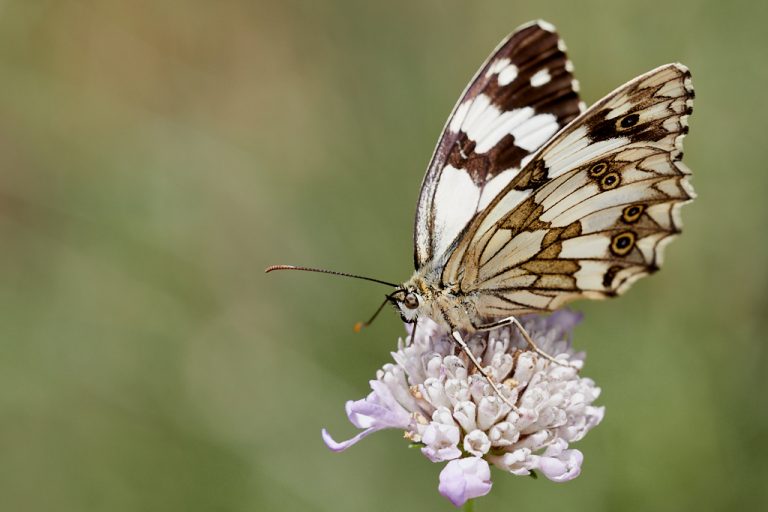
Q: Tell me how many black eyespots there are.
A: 5